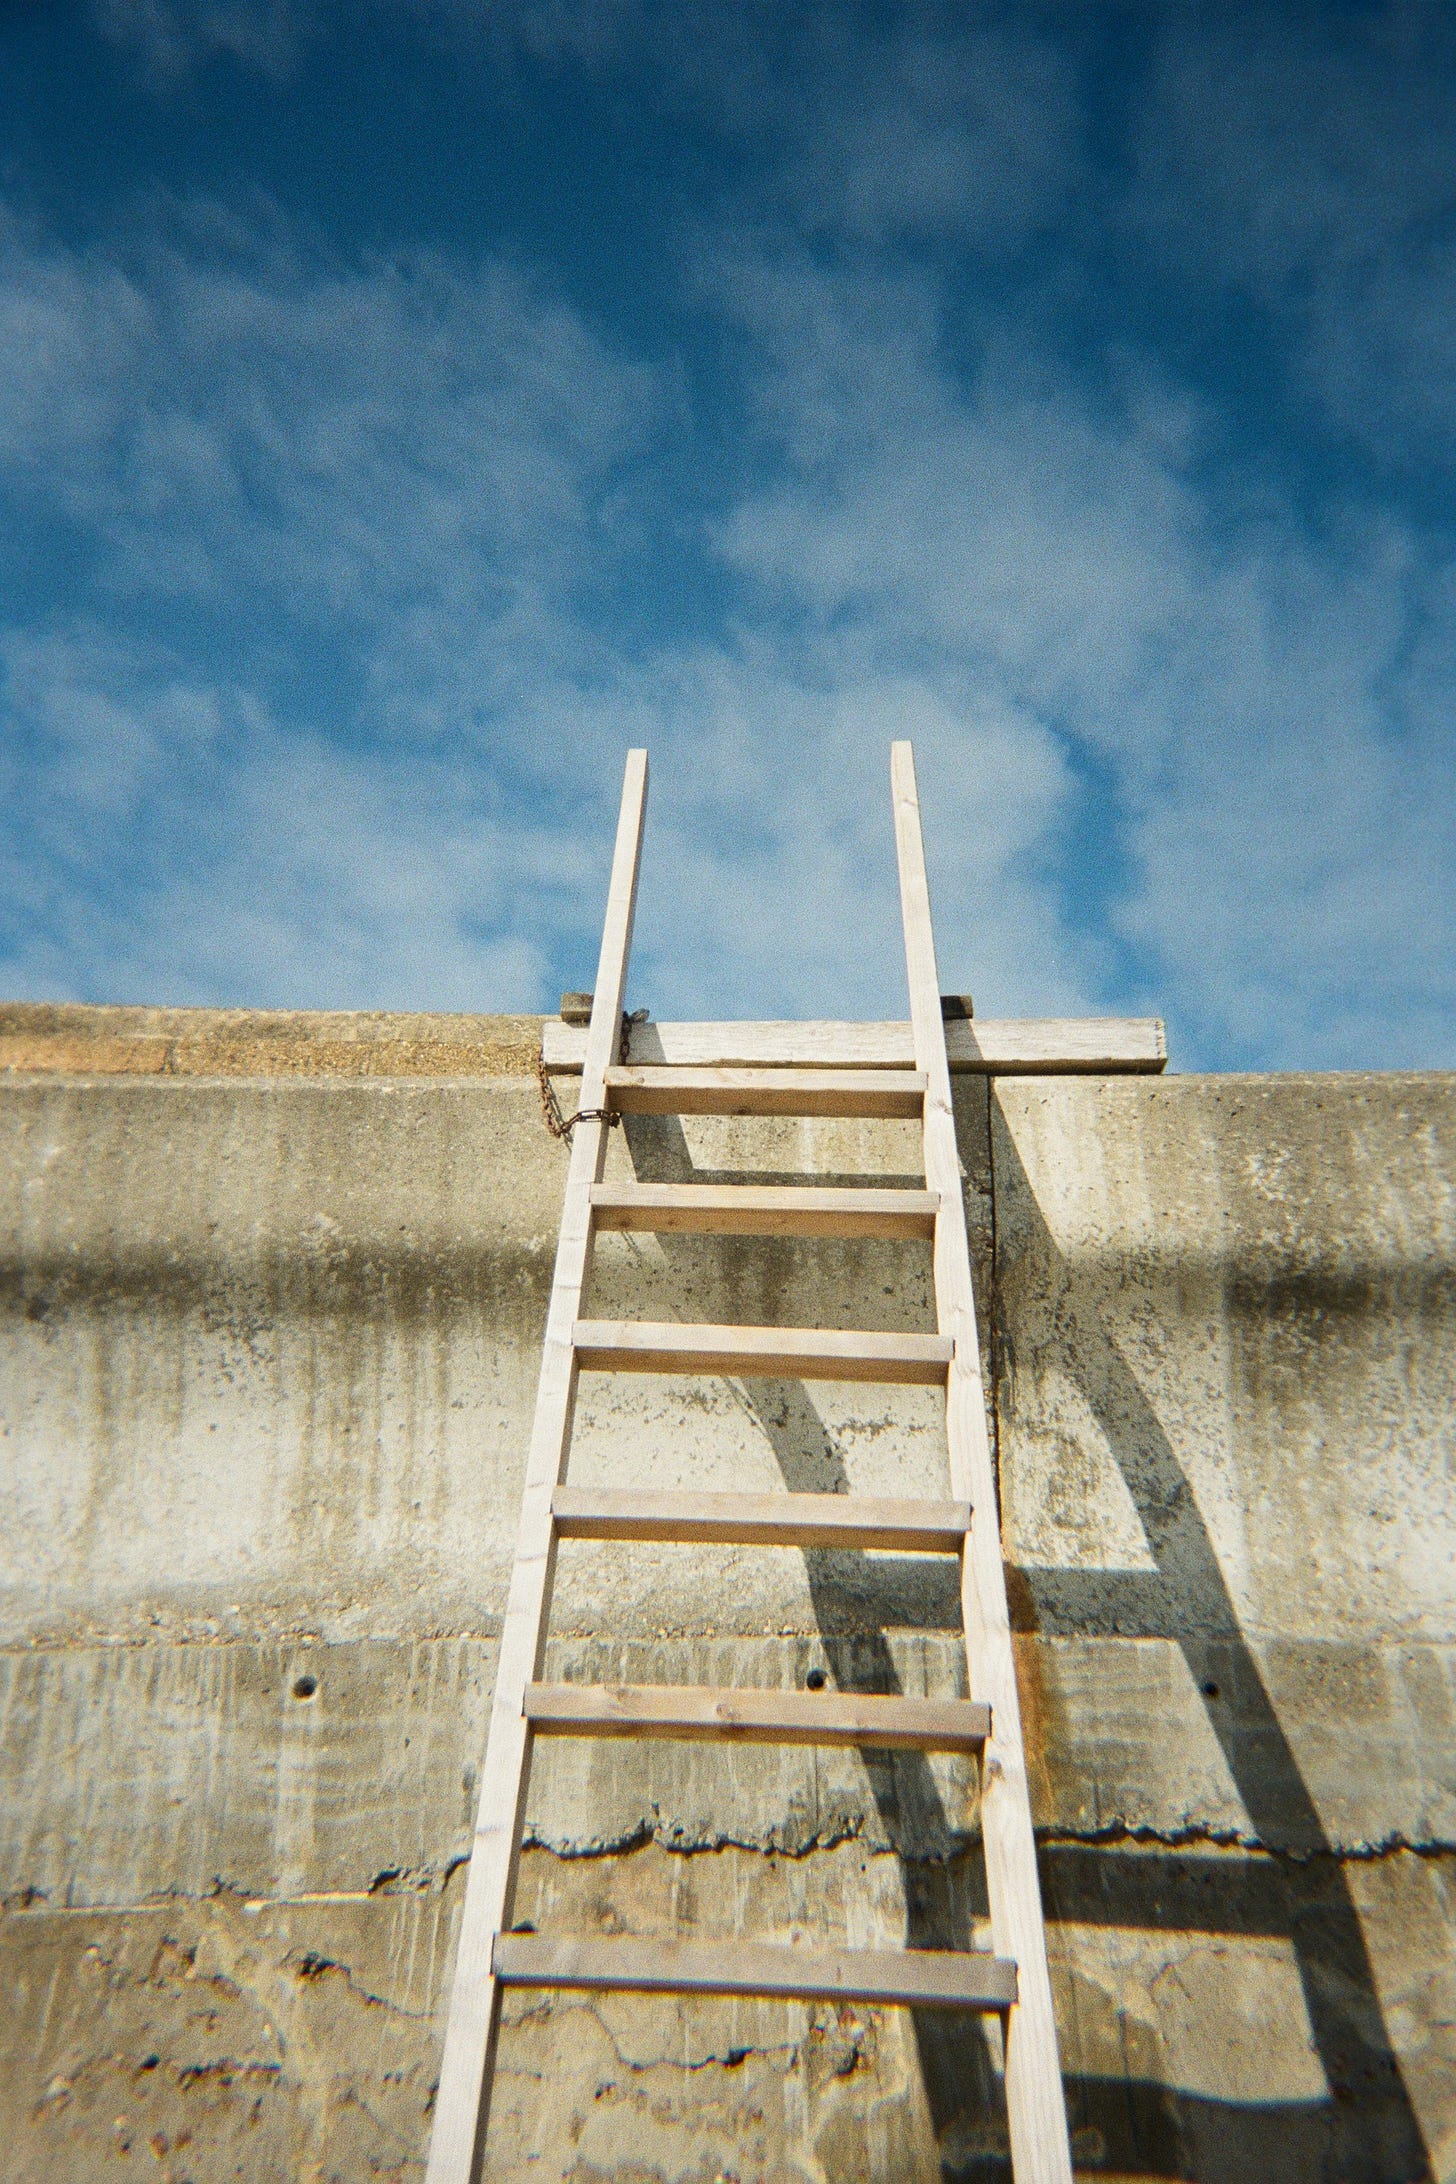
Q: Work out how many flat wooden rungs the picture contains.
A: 6